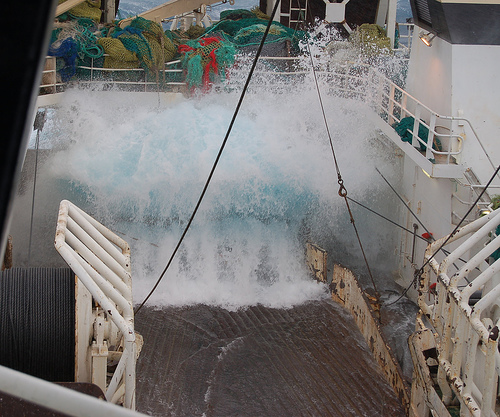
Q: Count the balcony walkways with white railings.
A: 1